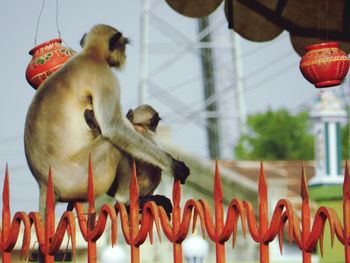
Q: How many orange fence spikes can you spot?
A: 9